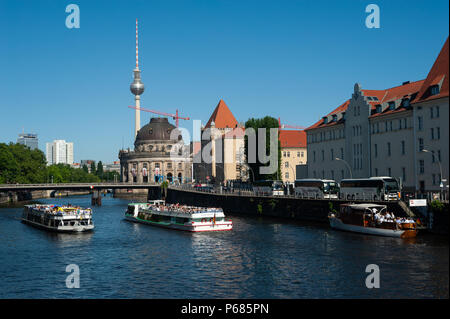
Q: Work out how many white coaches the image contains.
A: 3